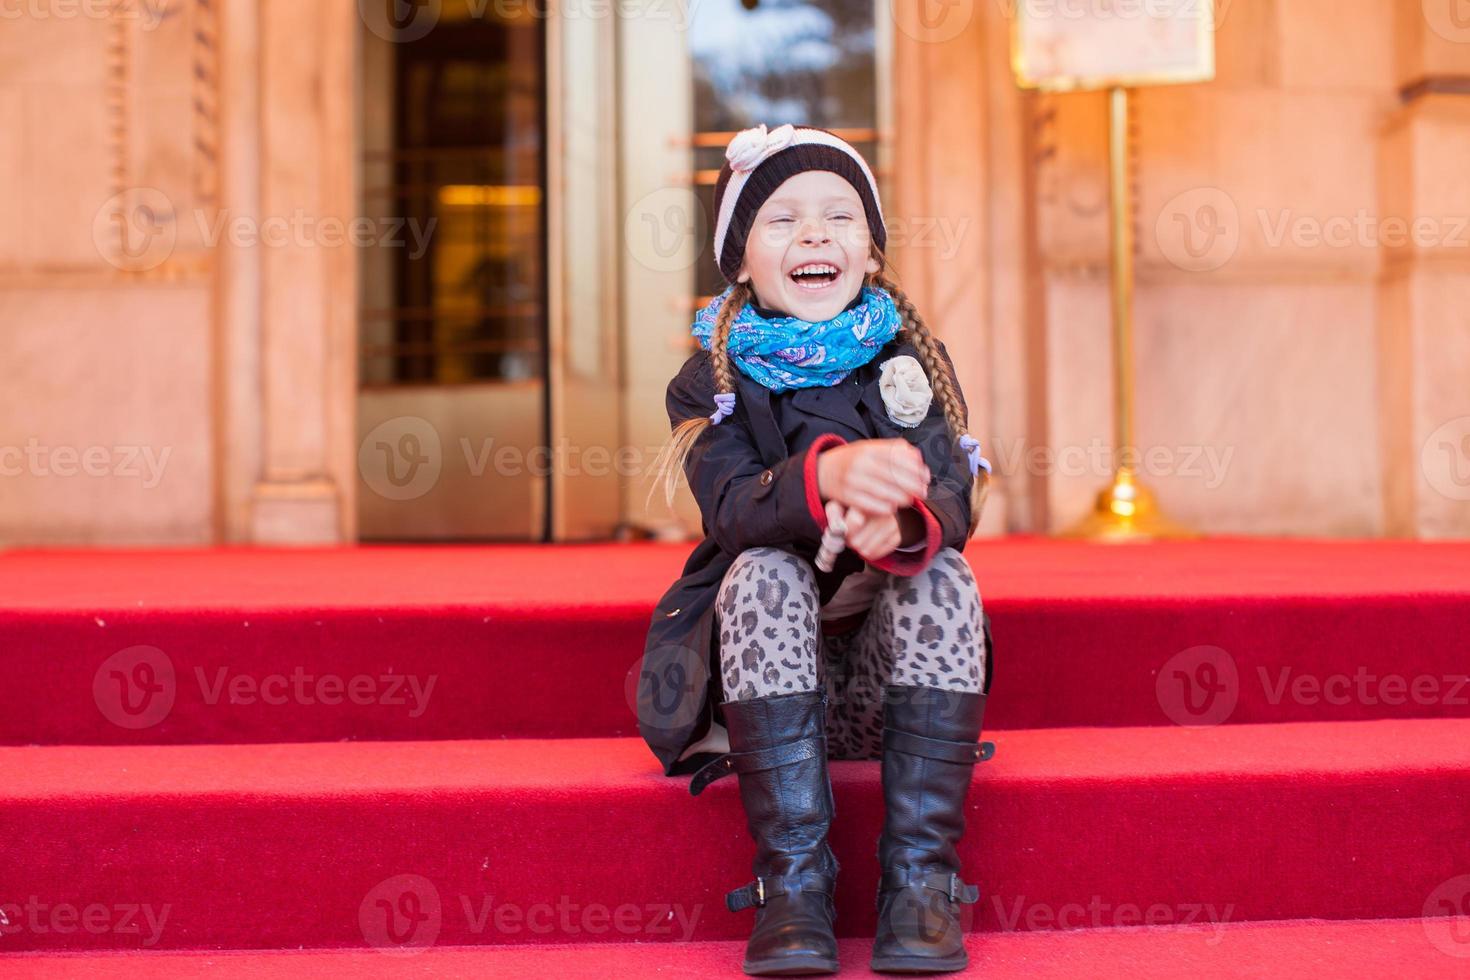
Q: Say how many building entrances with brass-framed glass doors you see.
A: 1